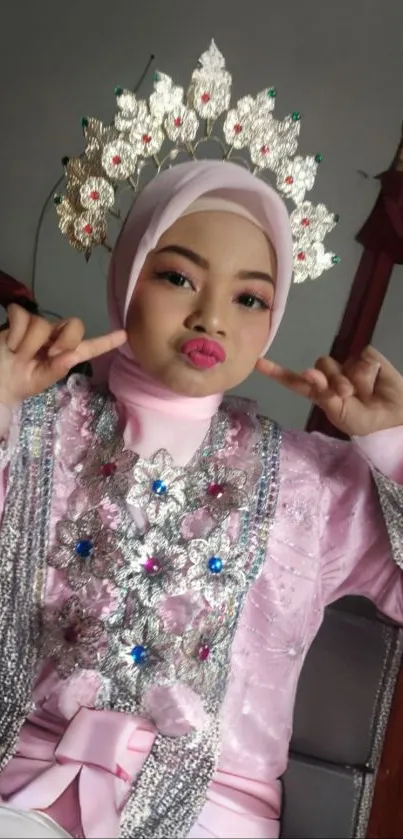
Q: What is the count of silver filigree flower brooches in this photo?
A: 9